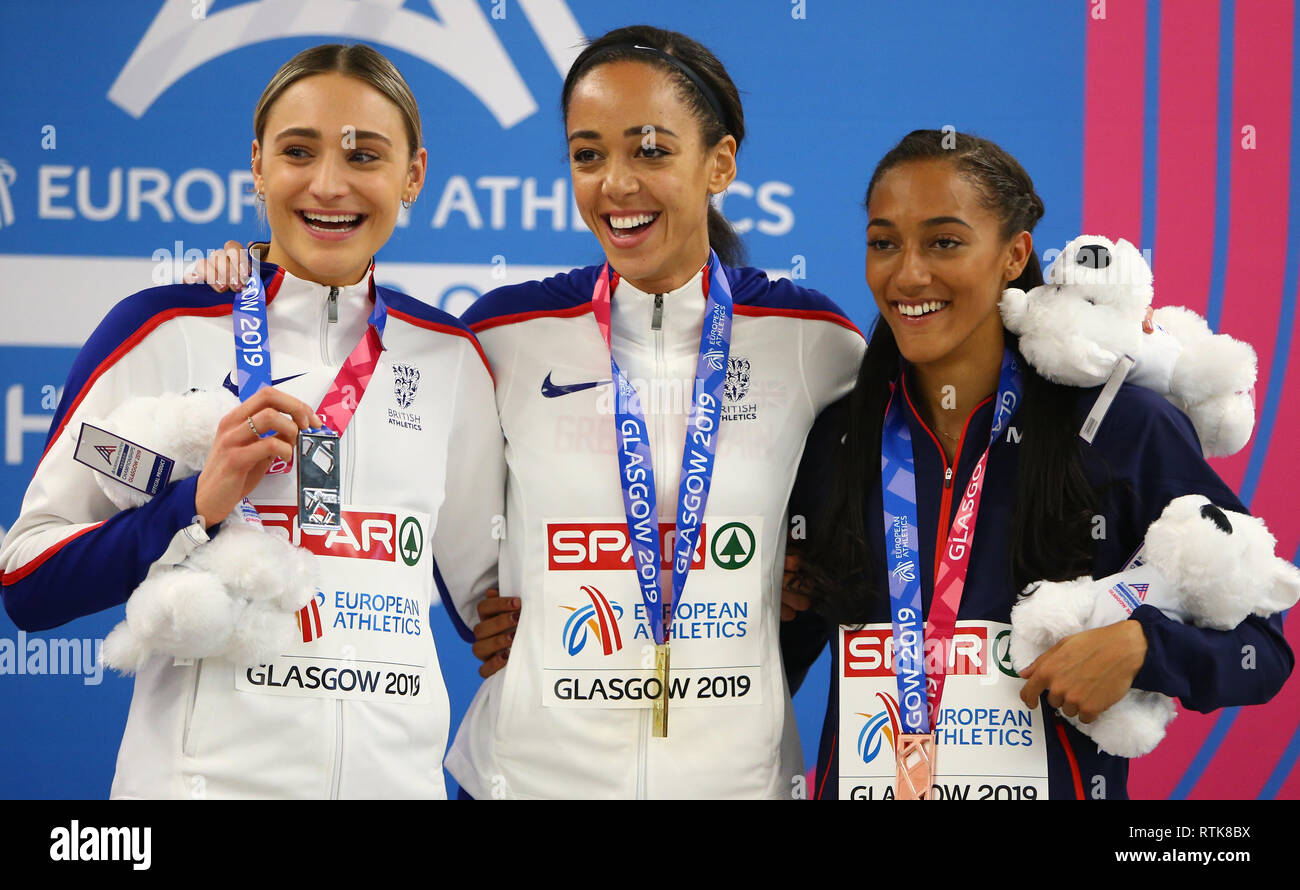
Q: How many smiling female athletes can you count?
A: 3